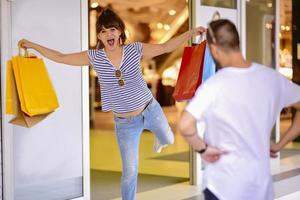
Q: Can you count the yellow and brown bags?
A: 3